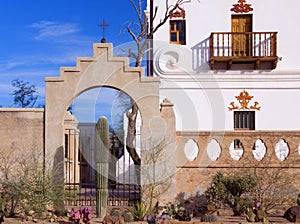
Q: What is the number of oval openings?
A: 5